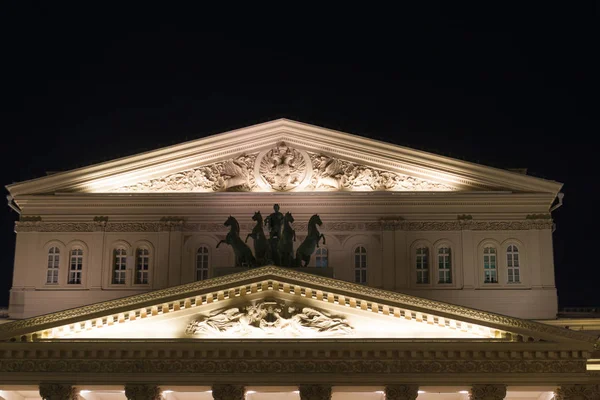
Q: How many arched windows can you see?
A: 11